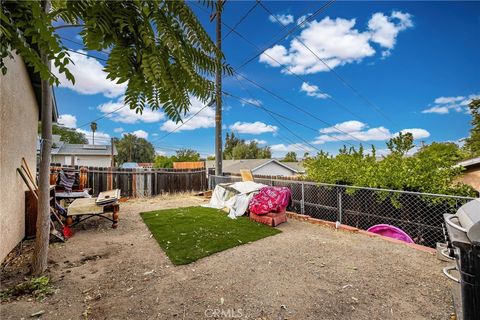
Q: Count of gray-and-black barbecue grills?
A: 1